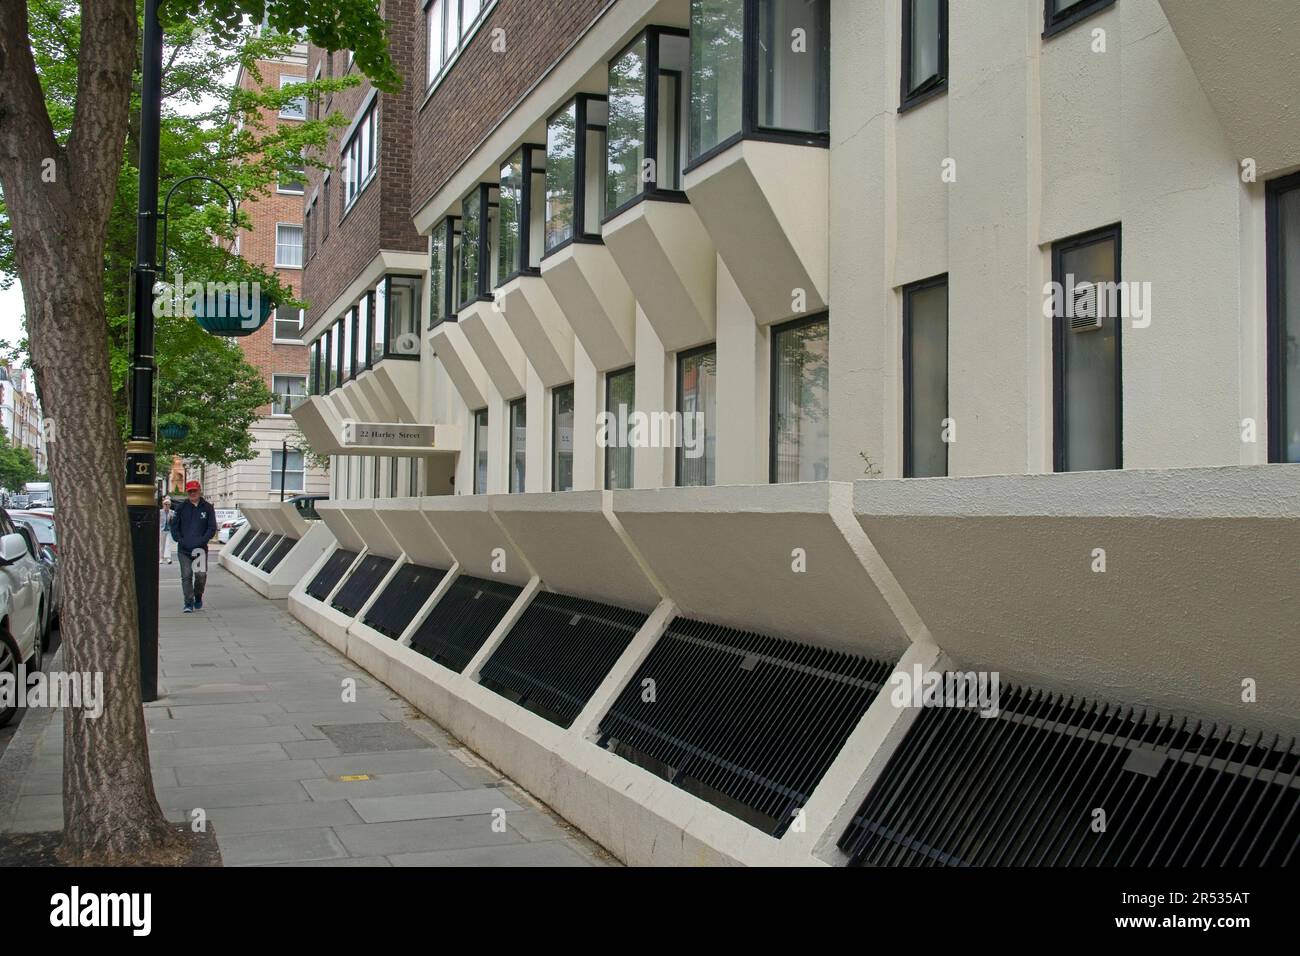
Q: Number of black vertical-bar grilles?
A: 11